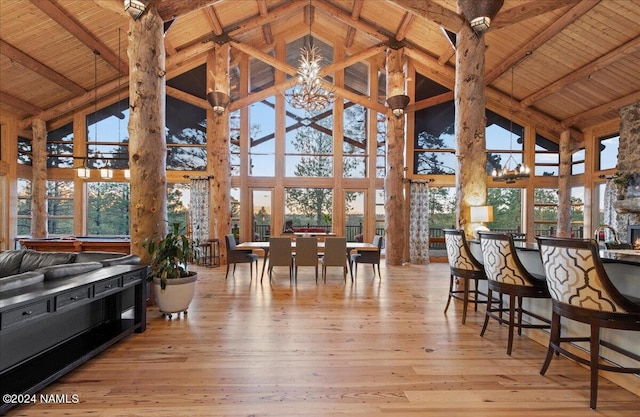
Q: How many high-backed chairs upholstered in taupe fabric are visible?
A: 3